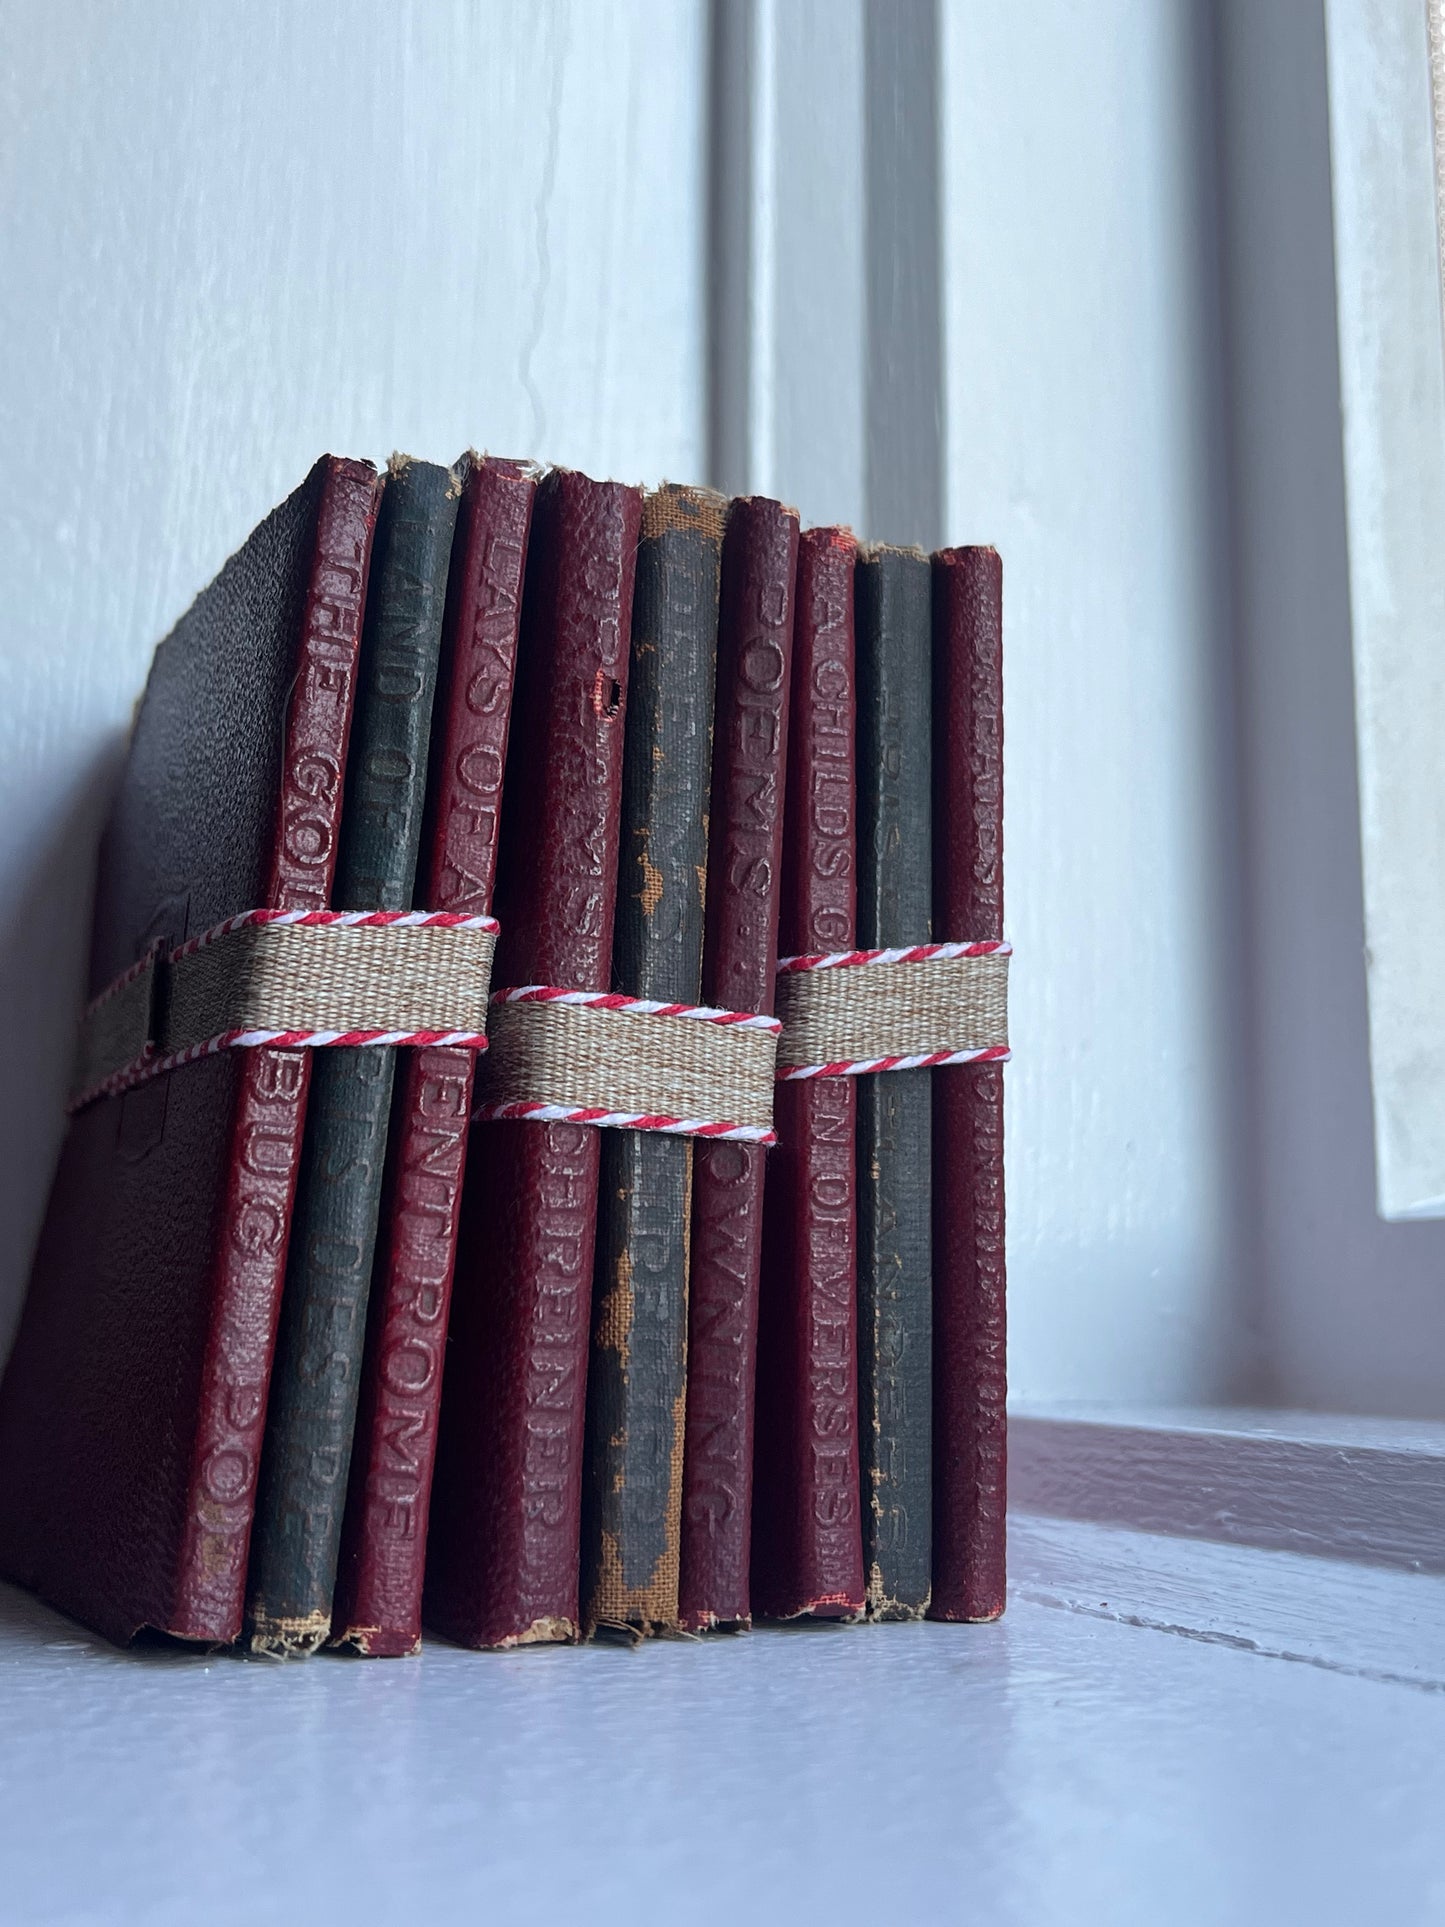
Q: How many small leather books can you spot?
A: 9